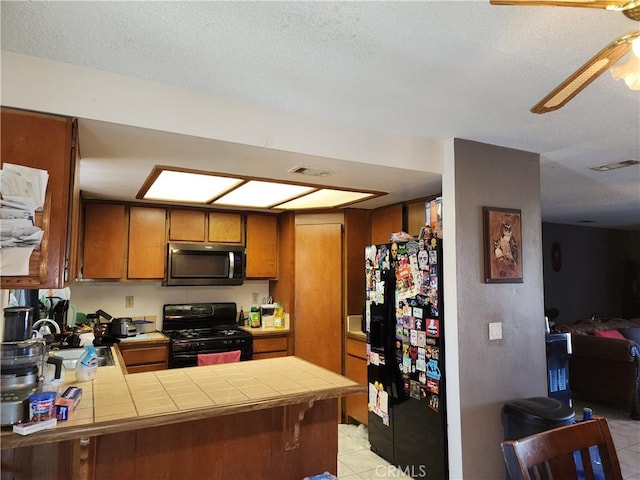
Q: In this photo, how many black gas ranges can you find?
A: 1